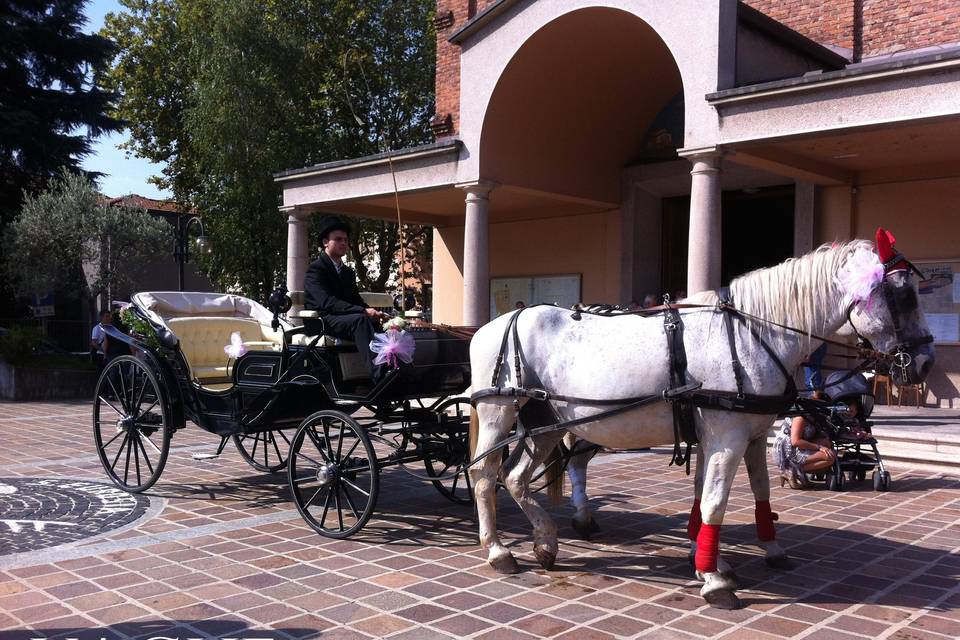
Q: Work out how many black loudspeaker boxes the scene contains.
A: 0